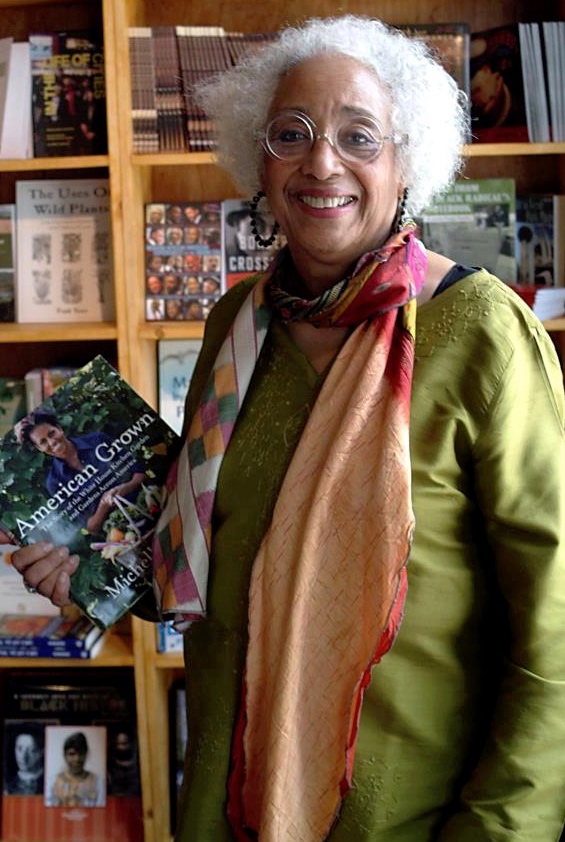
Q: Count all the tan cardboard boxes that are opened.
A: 0